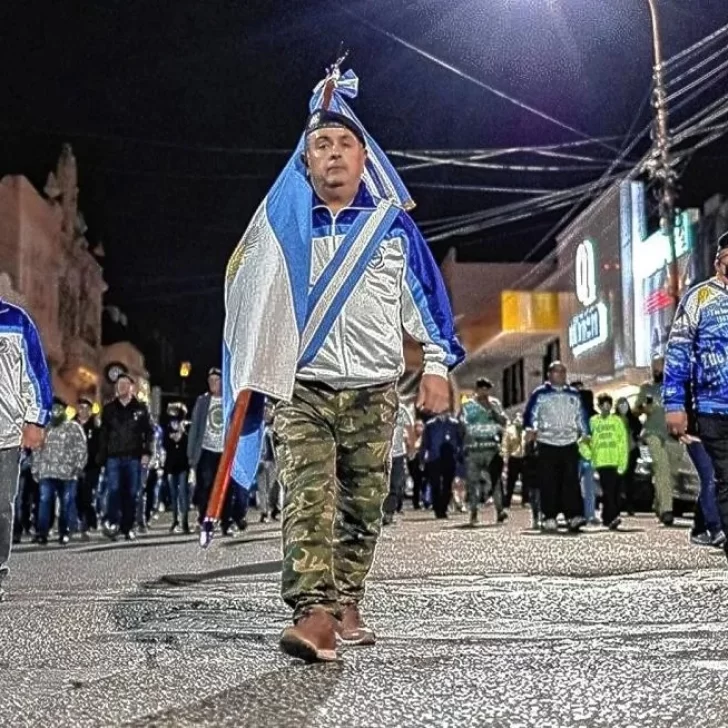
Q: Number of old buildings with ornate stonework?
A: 1